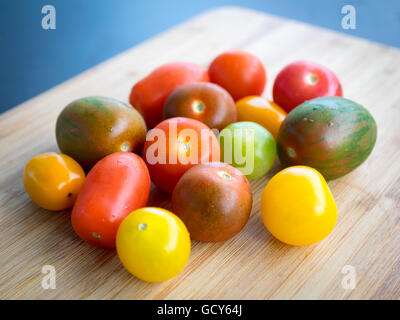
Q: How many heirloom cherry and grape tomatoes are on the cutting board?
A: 14